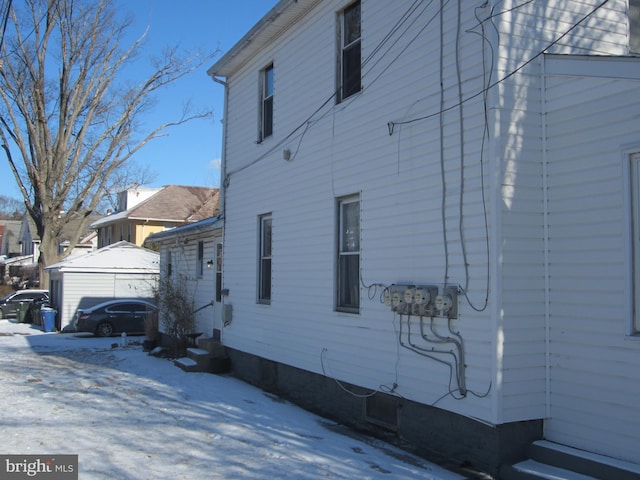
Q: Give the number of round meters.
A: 5